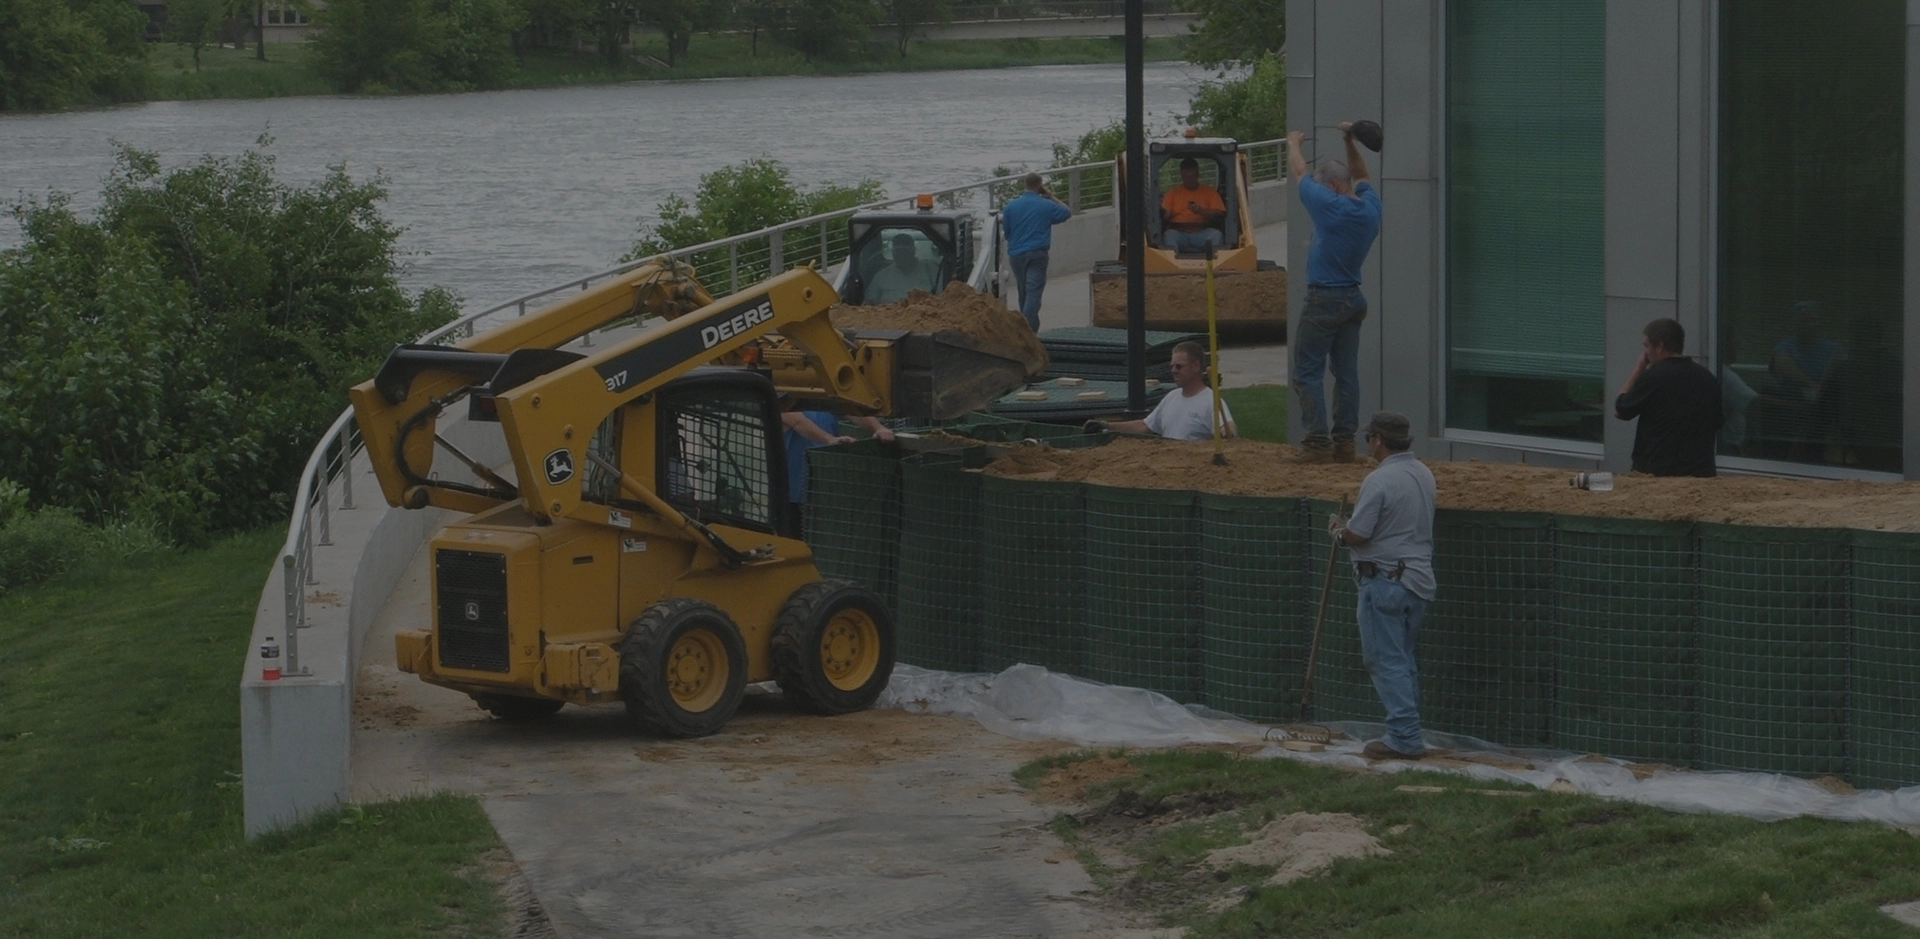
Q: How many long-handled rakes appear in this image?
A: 1